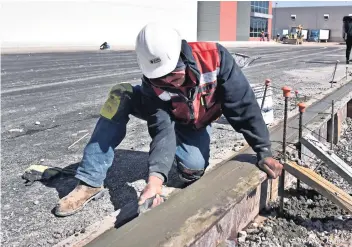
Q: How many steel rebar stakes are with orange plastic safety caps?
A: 4